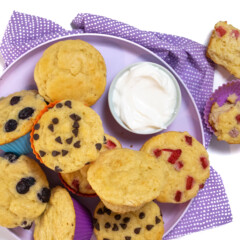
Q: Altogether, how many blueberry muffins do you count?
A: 2